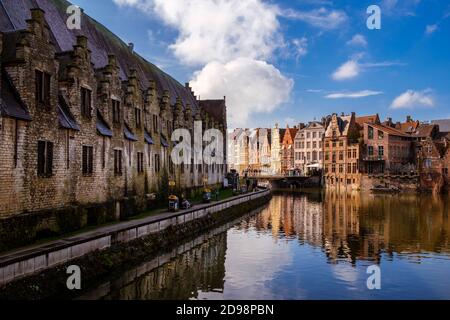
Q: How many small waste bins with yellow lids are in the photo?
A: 2